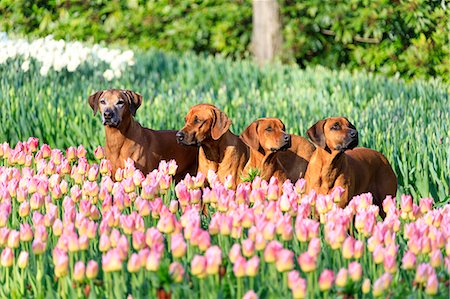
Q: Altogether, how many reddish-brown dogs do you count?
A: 4